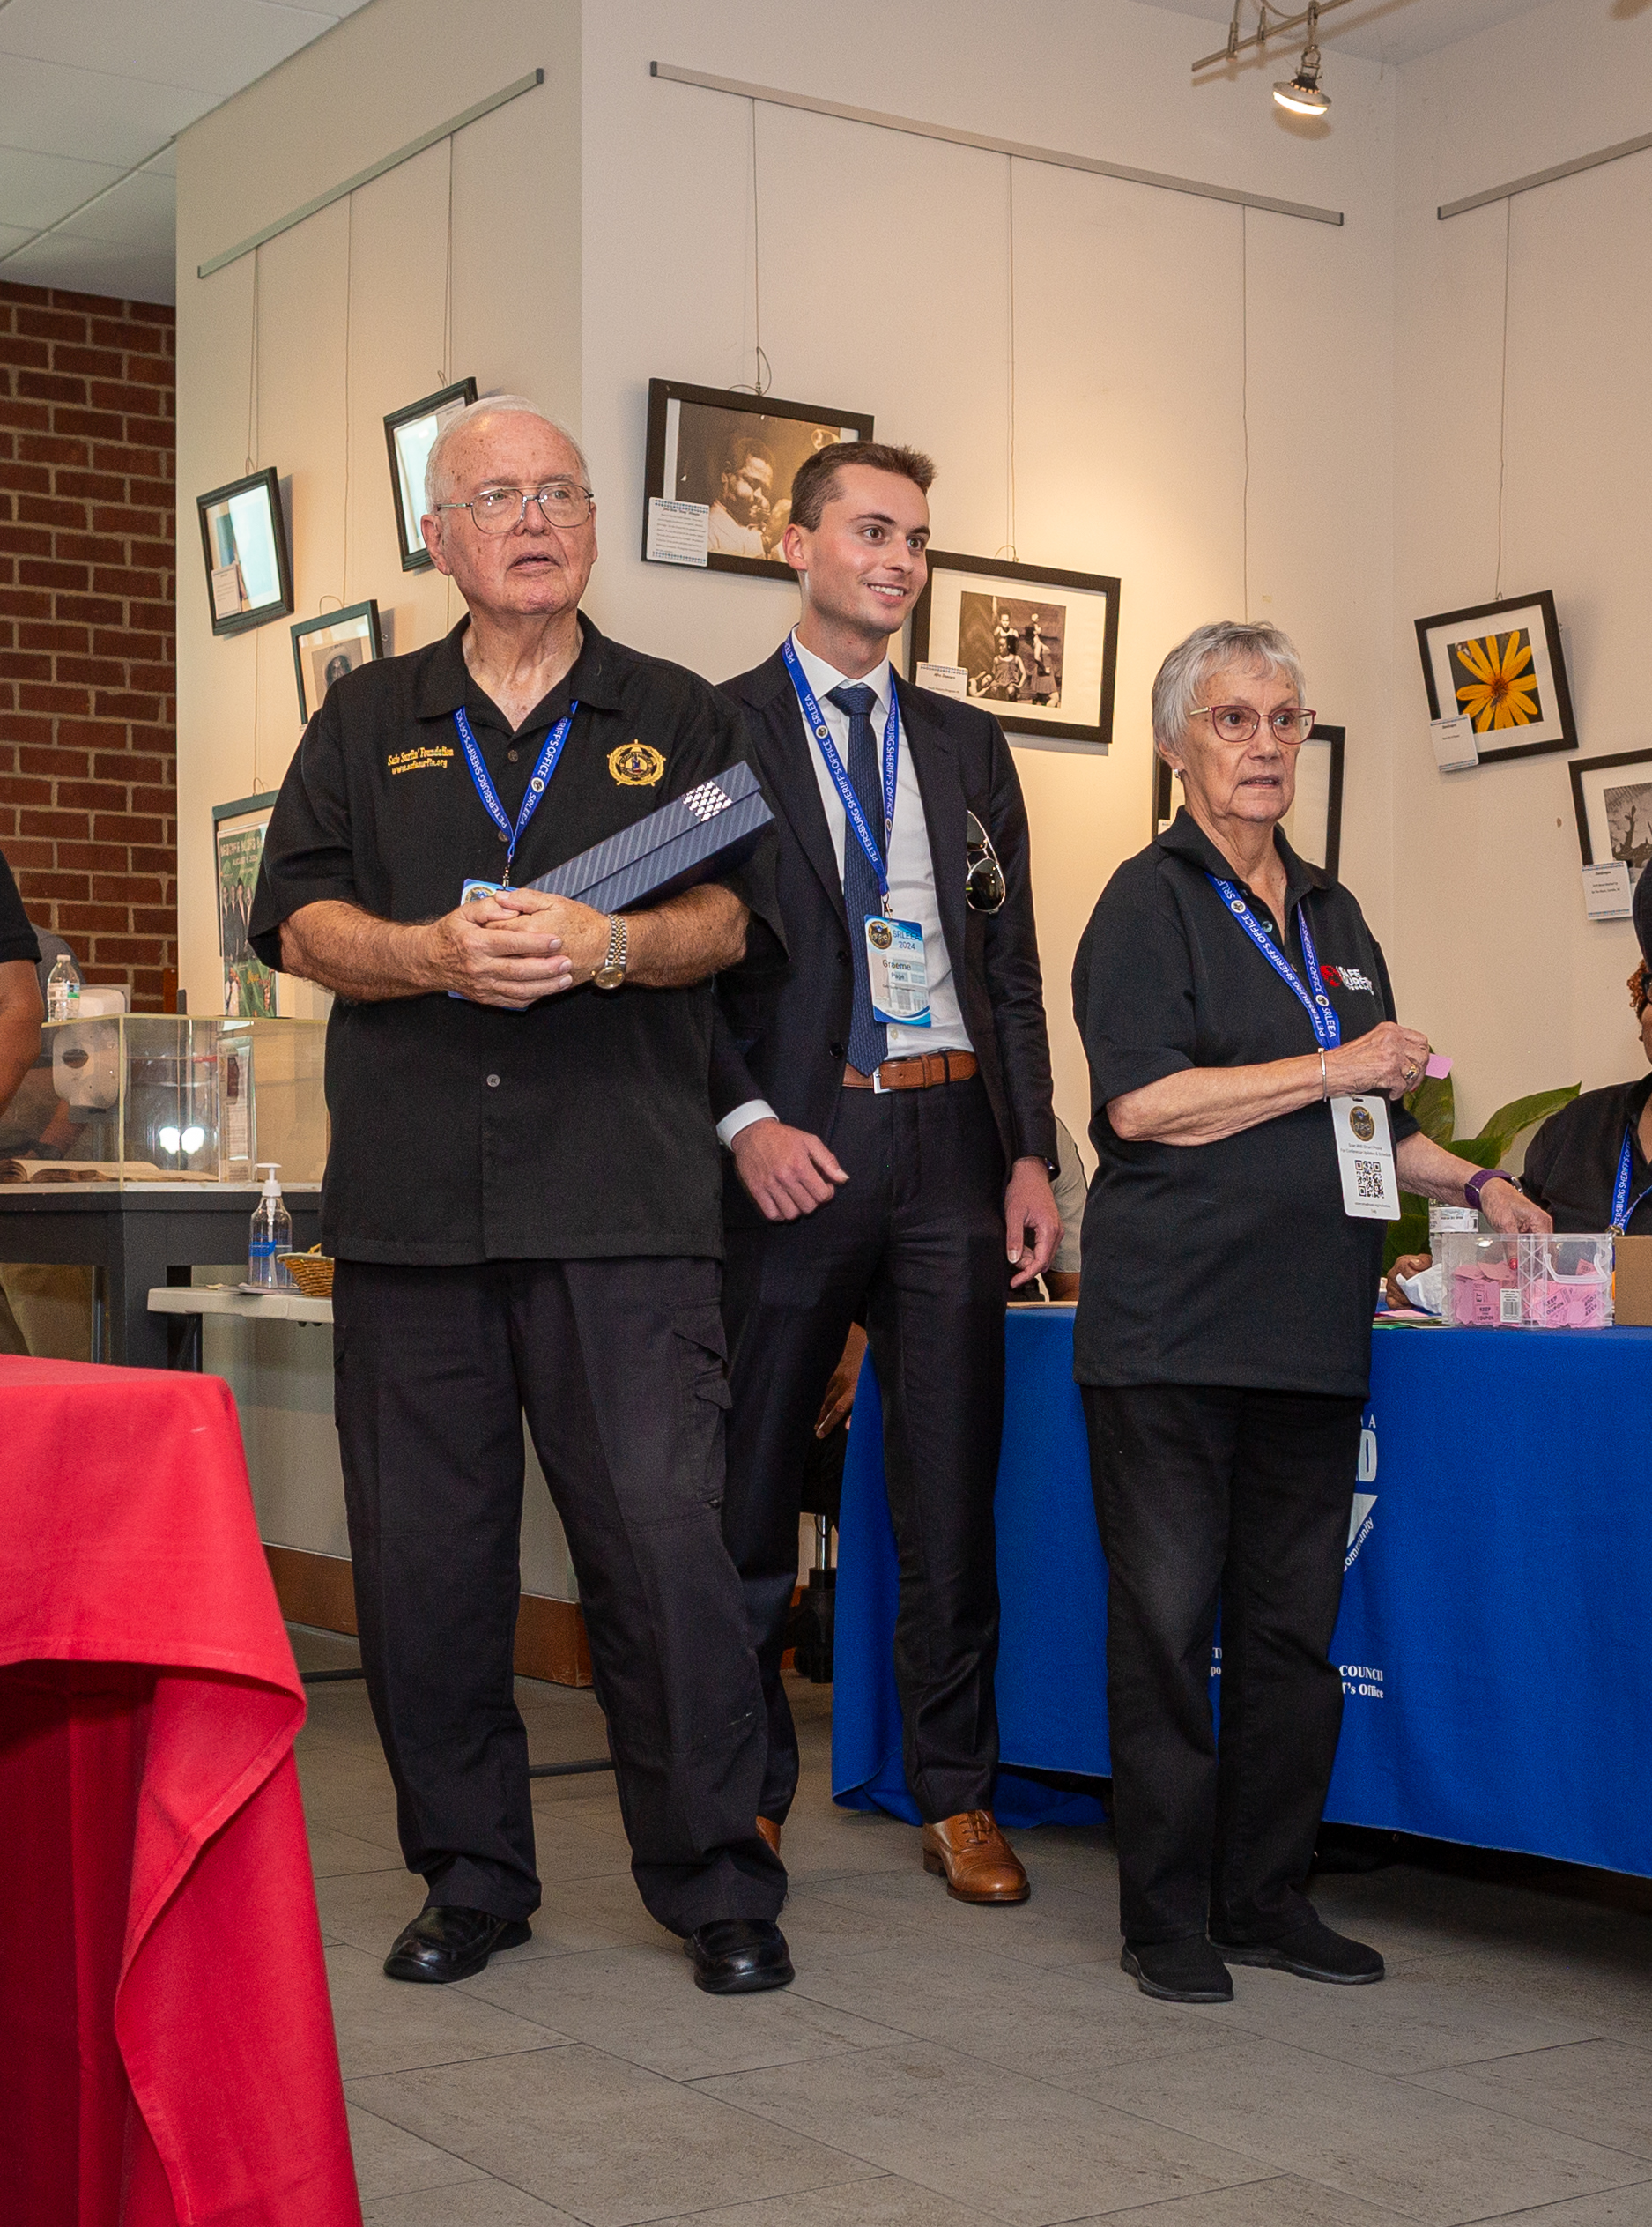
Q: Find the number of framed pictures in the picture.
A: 9